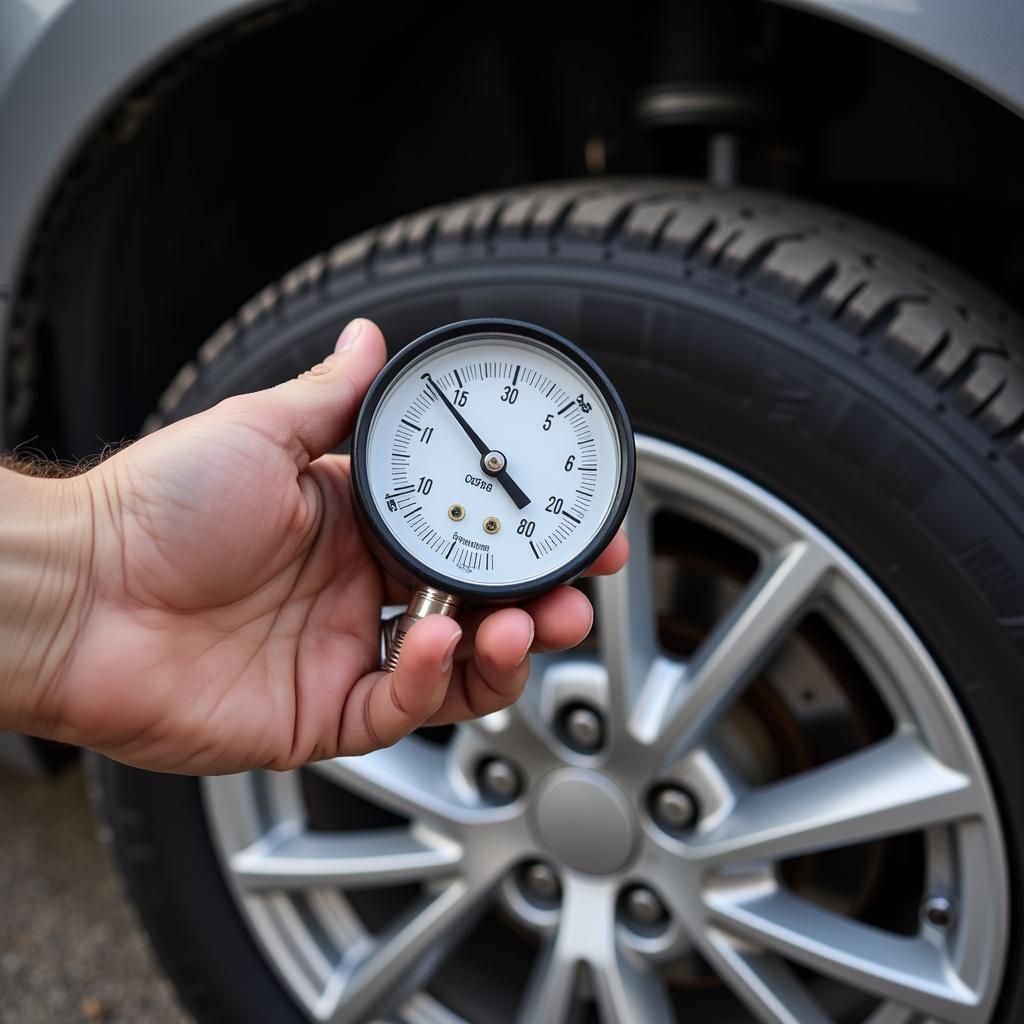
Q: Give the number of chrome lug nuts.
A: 5